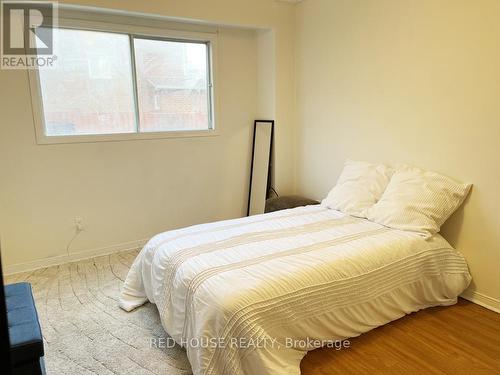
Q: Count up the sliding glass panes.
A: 2